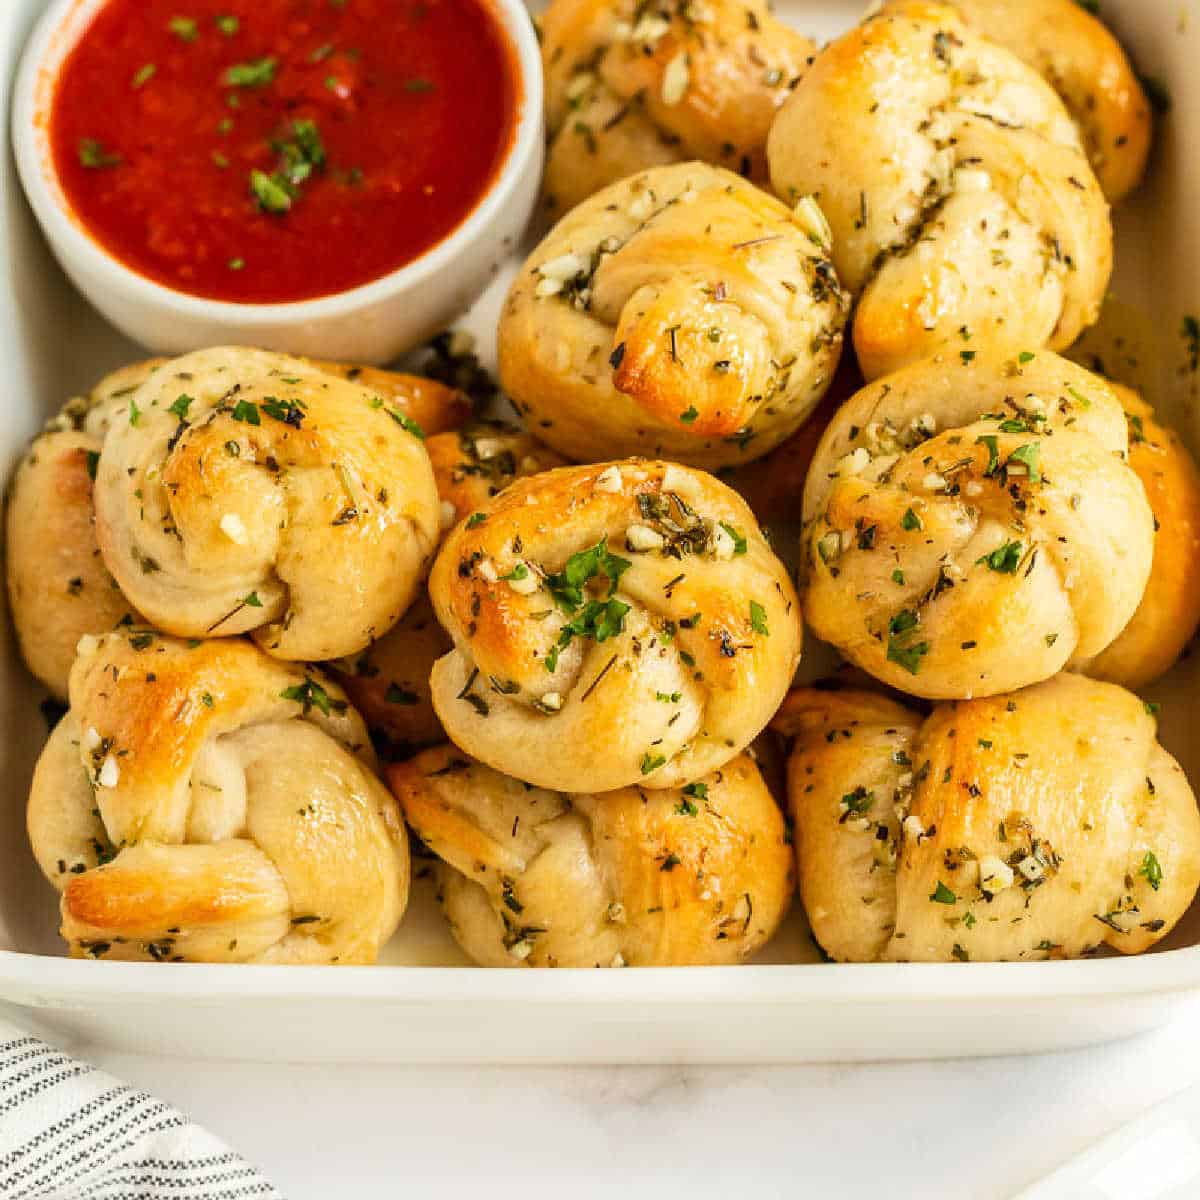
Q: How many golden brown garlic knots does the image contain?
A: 13